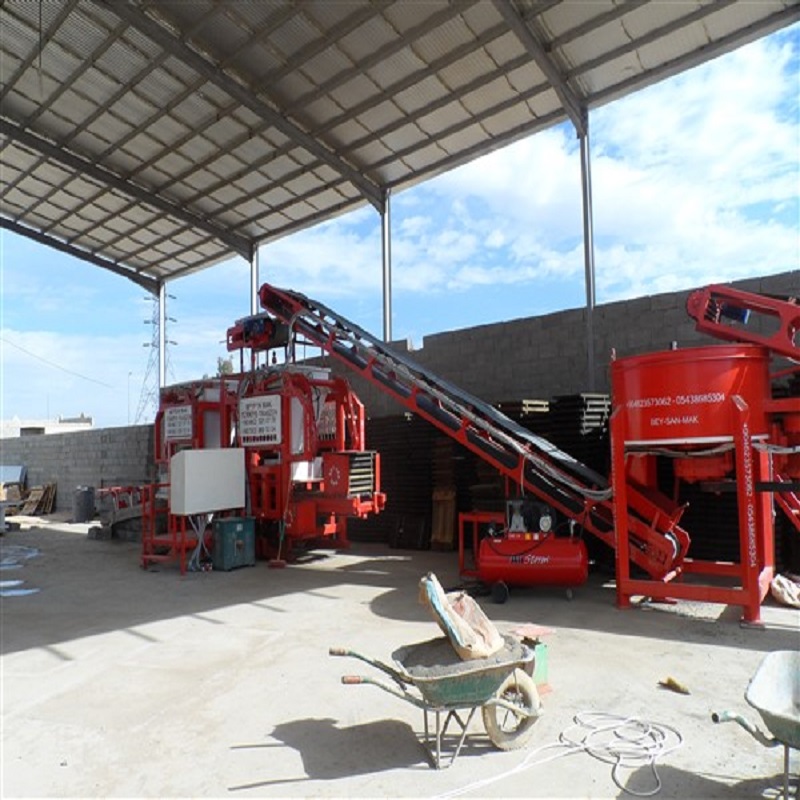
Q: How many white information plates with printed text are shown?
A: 2